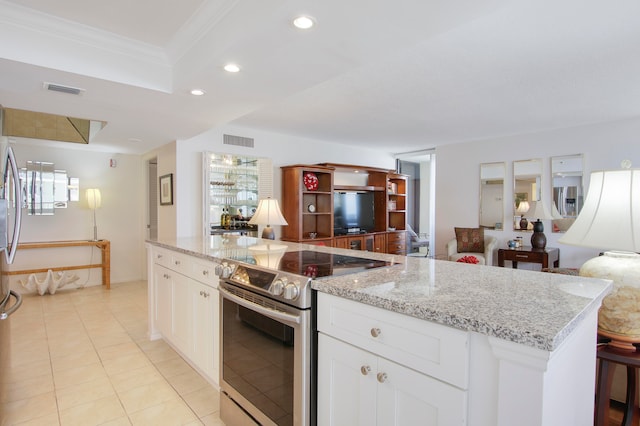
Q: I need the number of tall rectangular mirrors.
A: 3